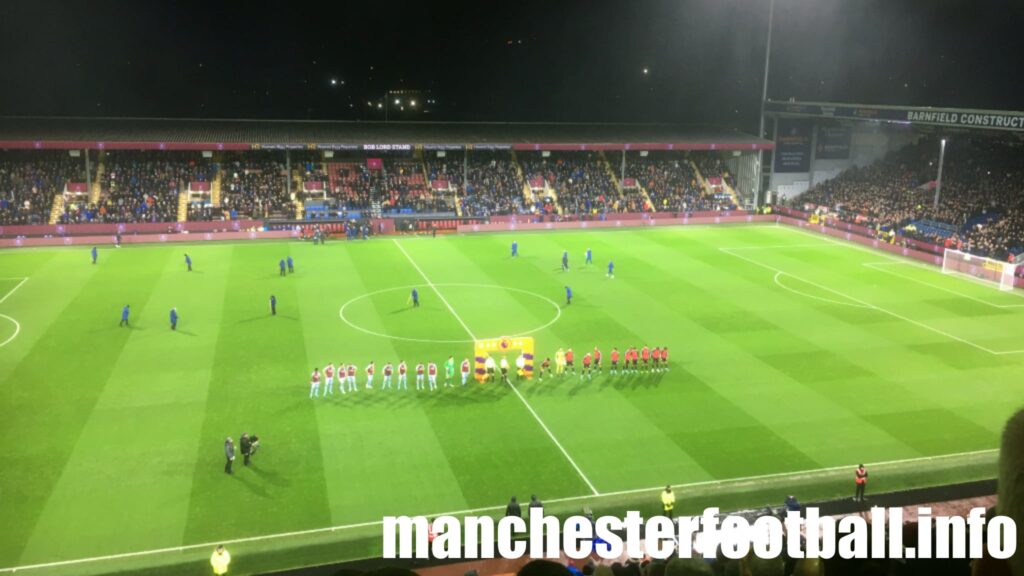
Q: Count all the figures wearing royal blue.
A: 13